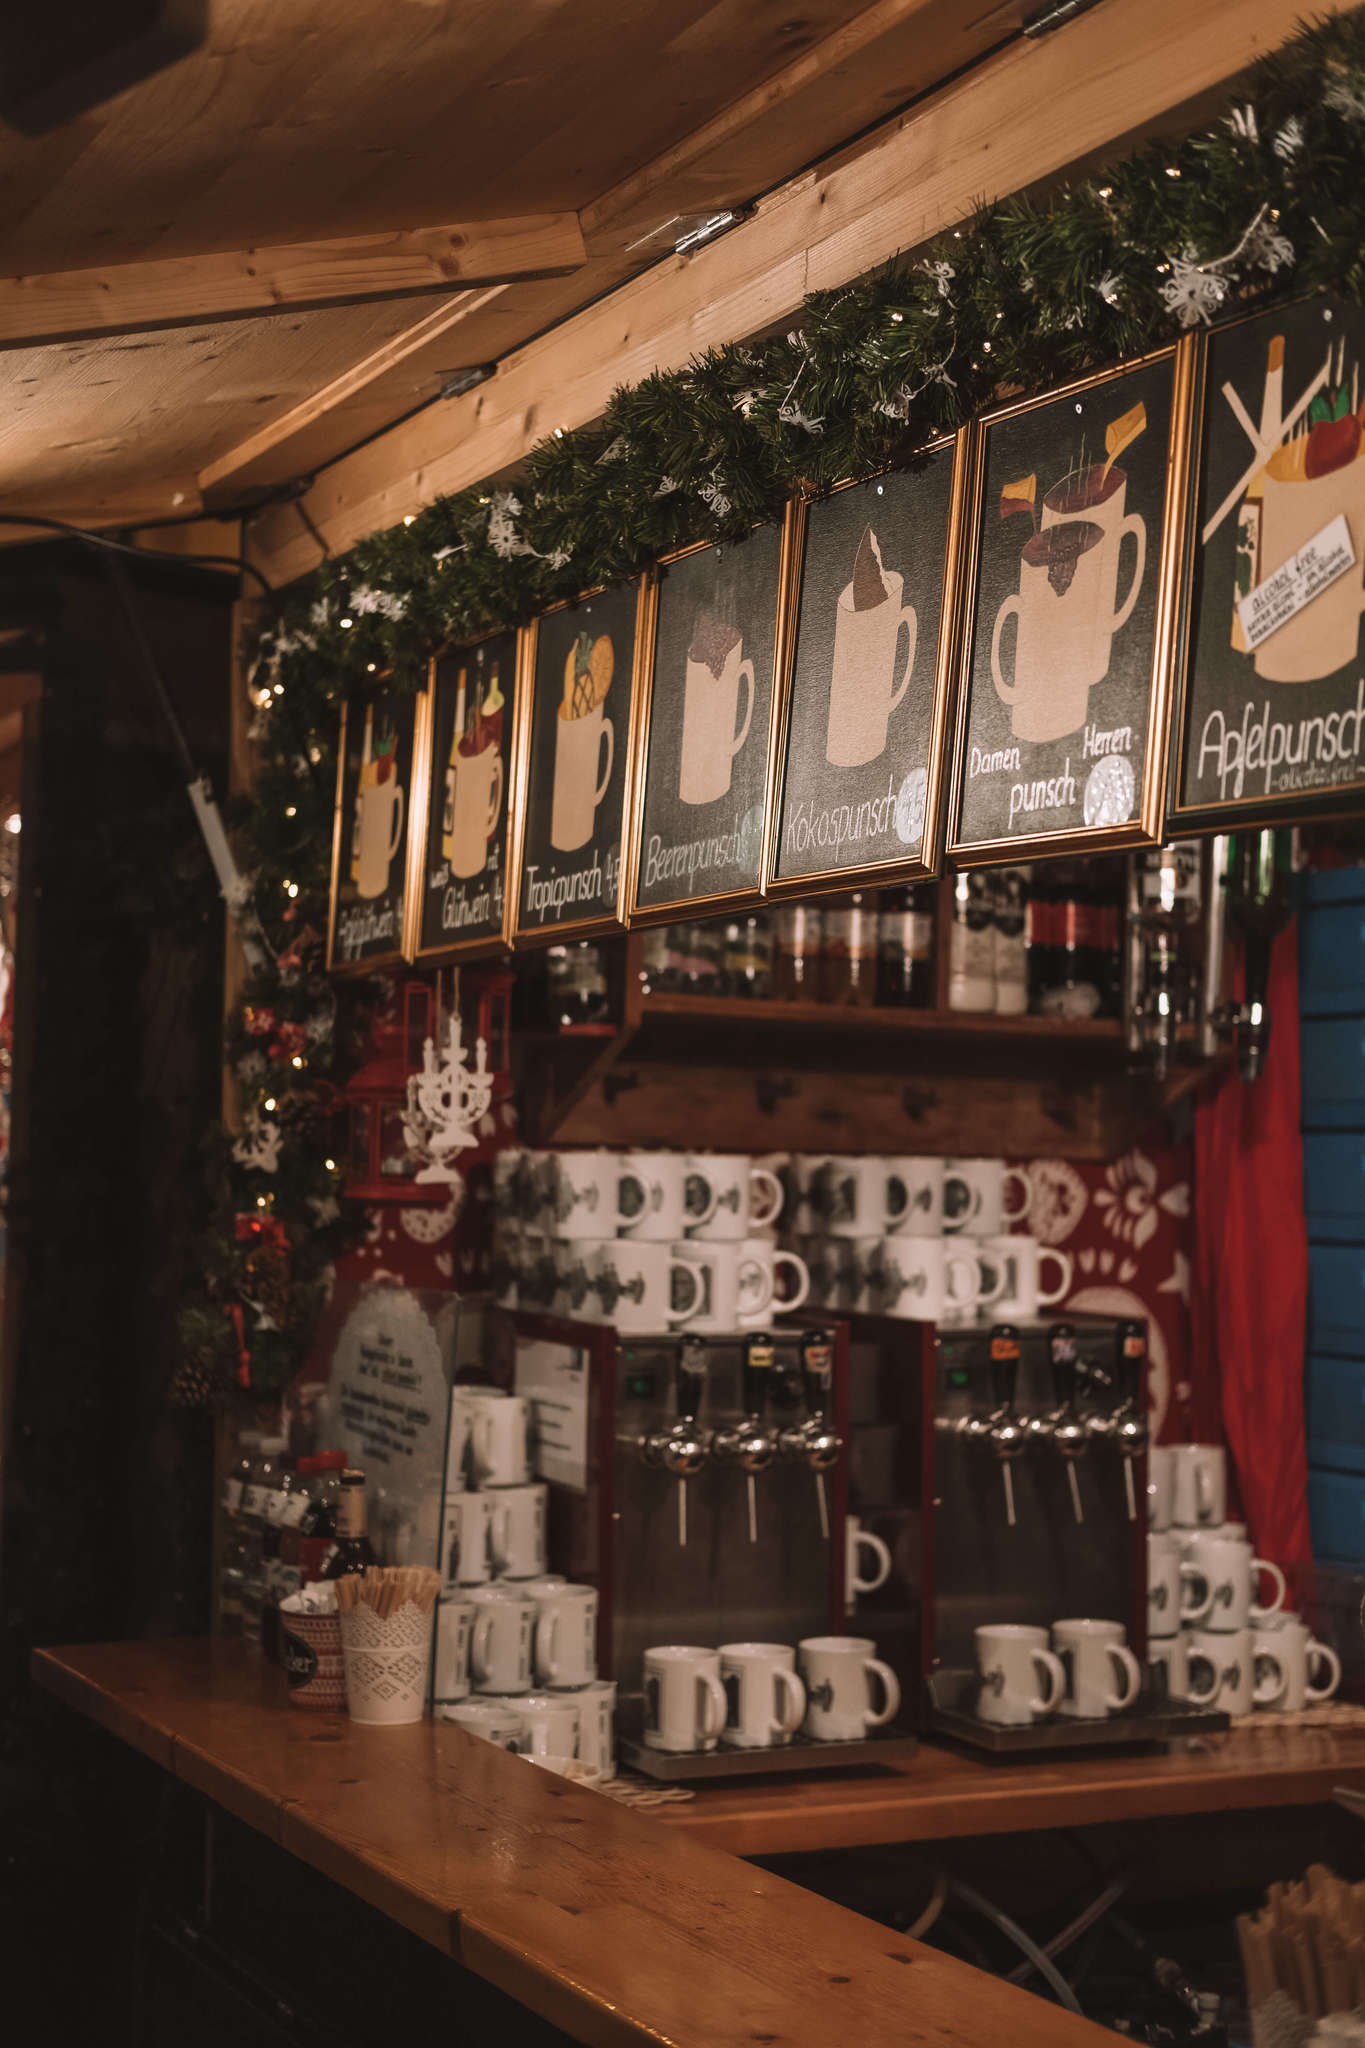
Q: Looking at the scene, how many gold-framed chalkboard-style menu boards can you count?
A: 7